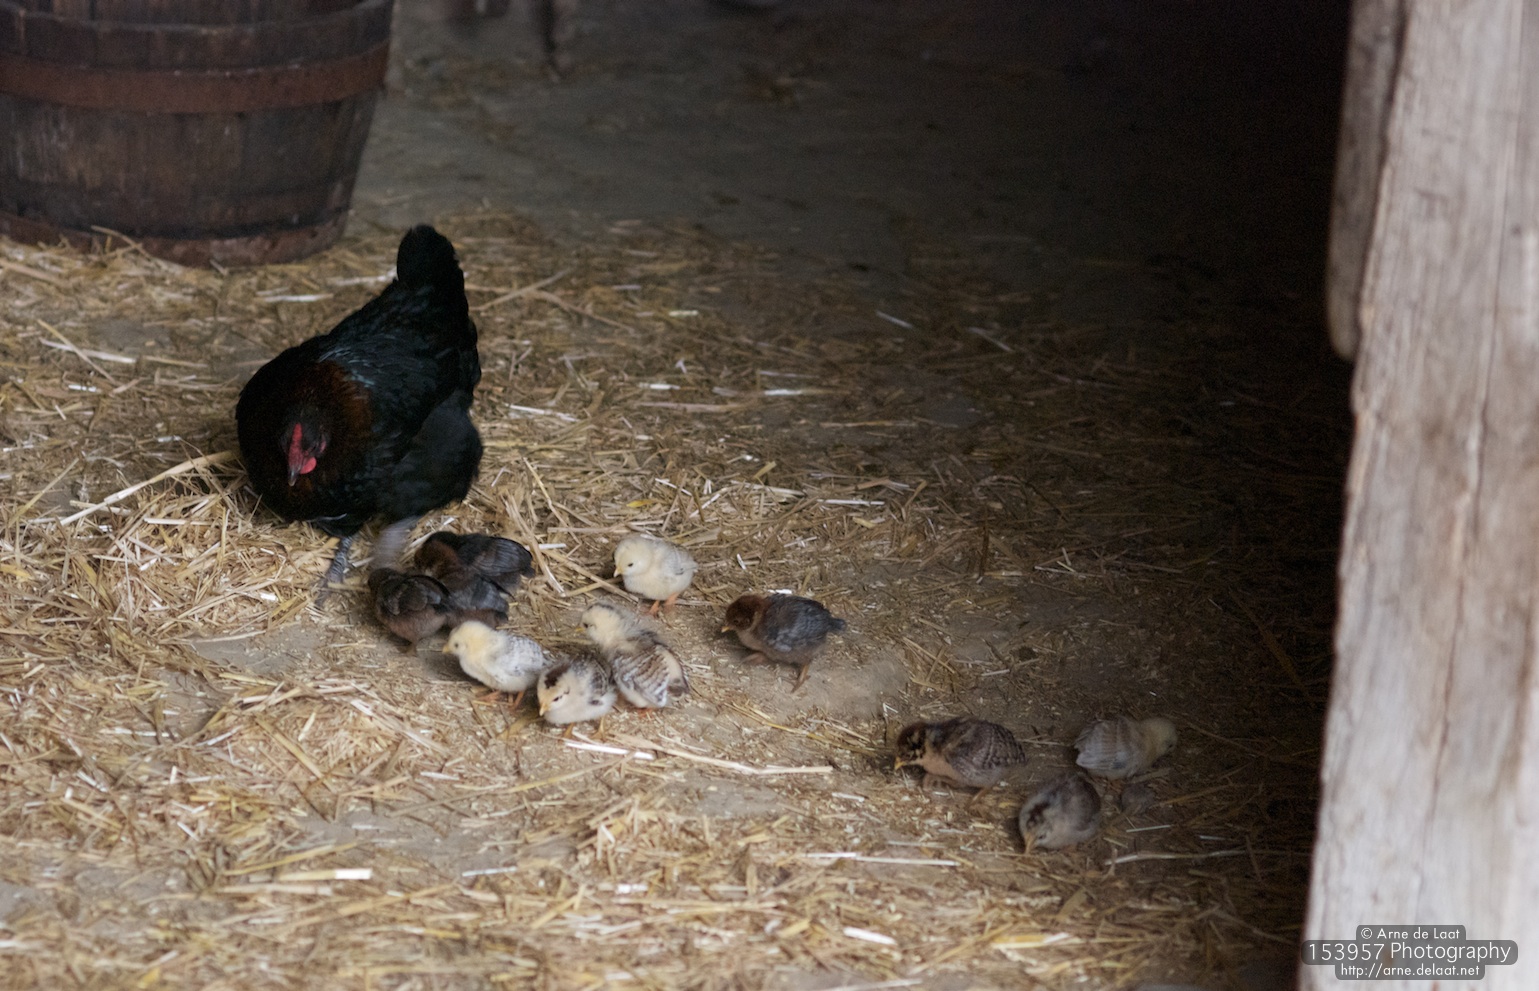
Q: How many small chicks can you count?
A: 11